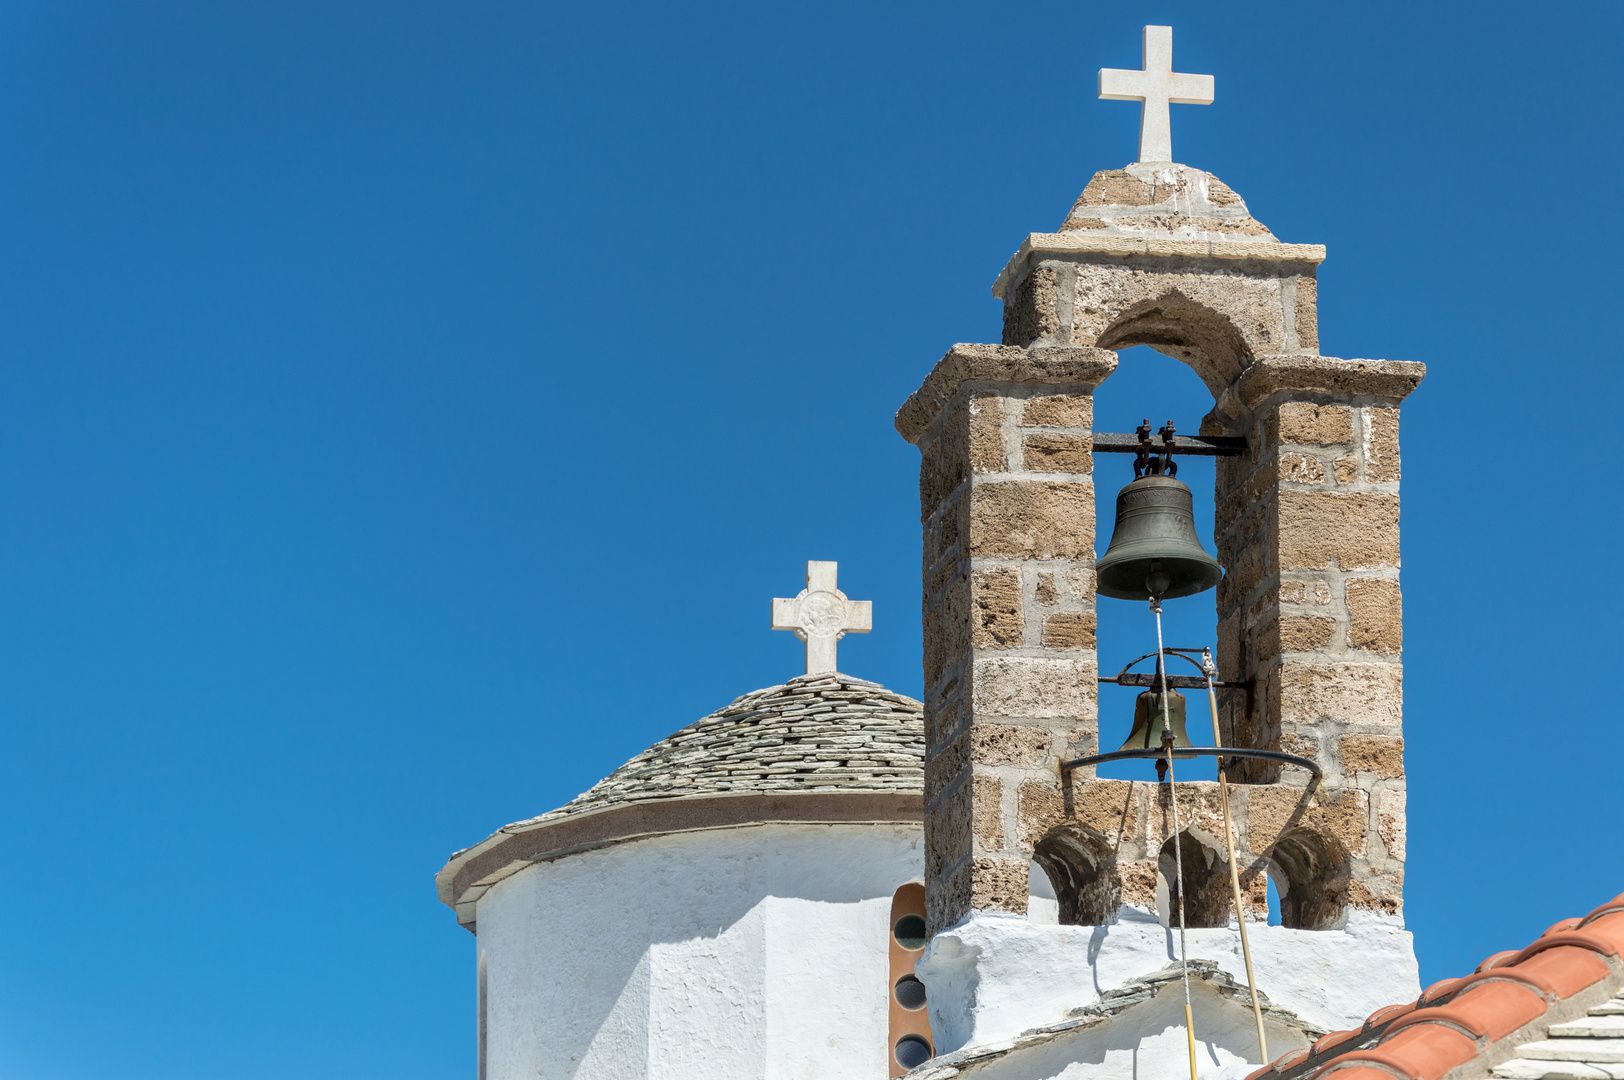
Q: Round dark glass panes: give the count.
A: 3